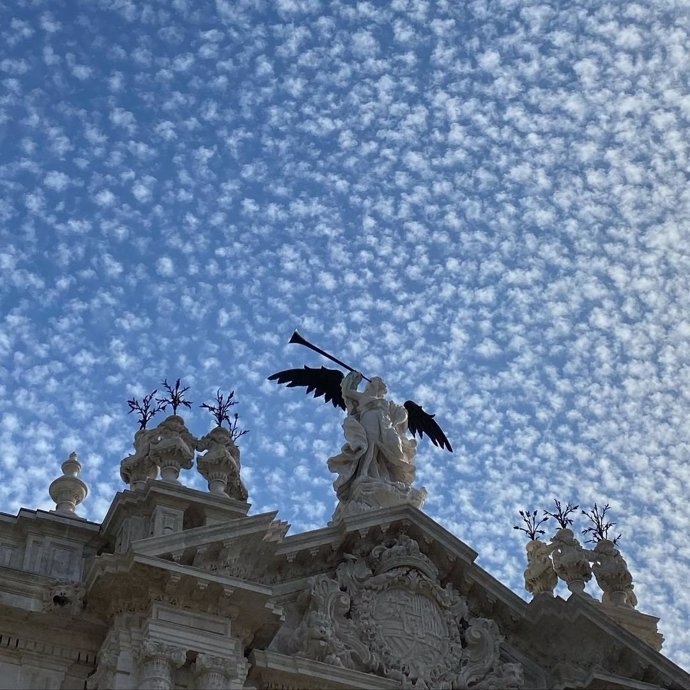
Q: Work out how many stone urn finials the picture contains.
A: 7